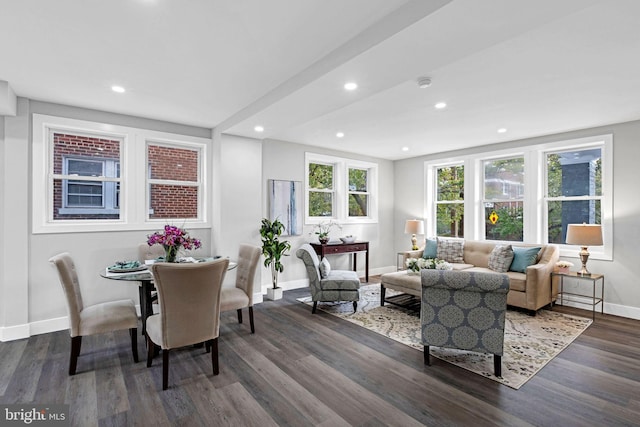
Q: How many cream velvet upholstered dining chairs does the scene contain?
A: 4